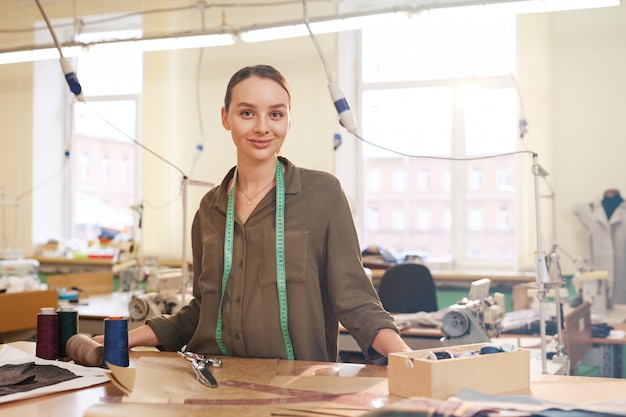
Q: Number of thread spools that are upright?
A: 3